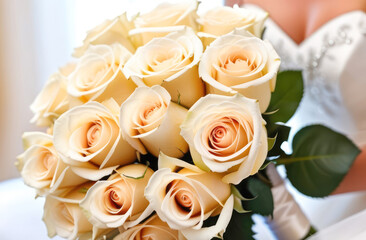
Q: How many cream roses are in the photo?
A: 15